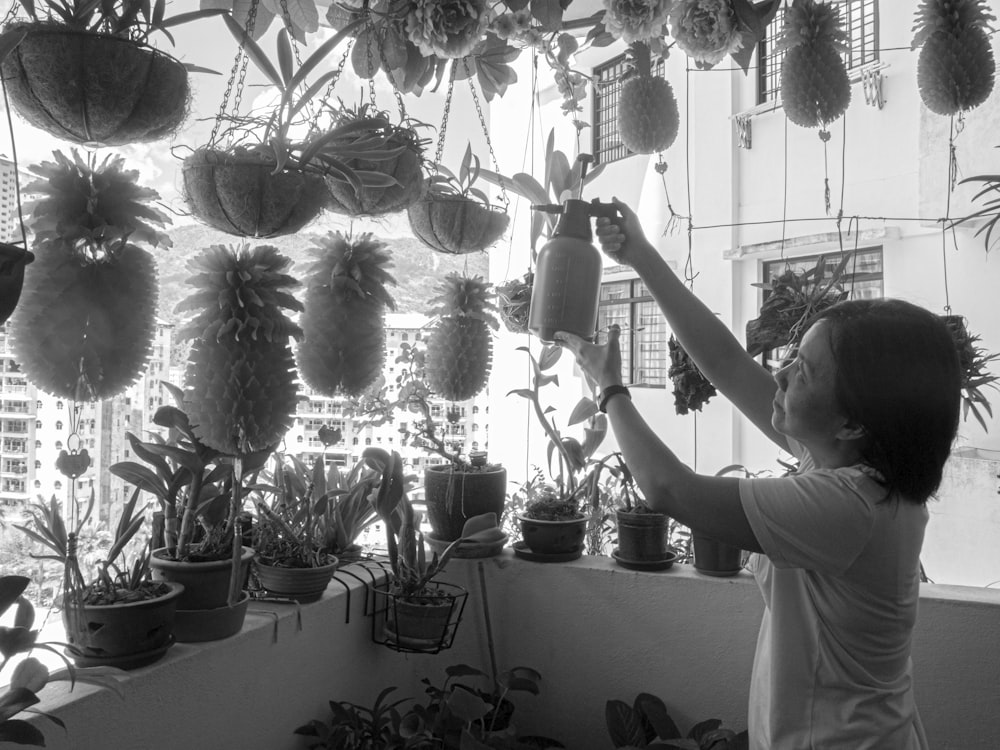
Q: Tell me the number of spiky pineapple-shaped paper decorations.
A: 7